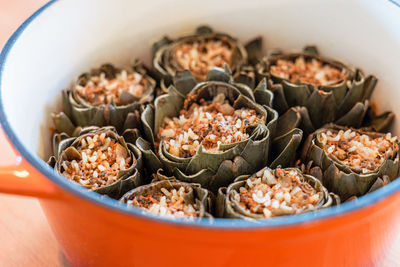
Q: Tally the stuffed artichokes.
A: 8